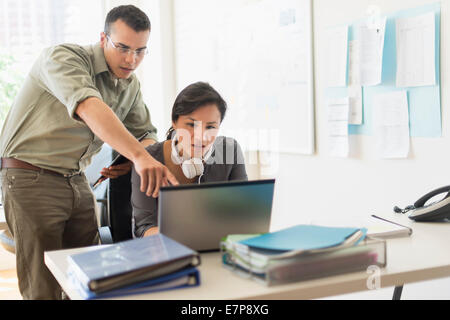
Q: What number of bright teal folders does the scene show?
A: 1